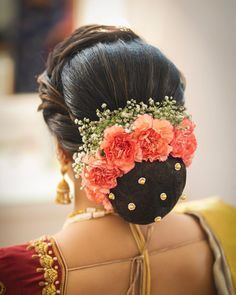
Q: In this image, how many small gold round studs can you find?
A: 7